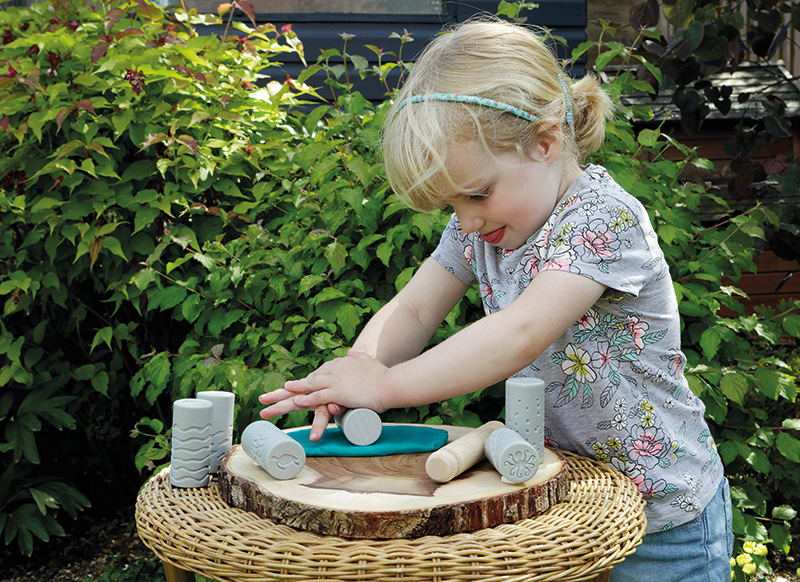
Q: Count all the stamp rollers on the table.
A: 6